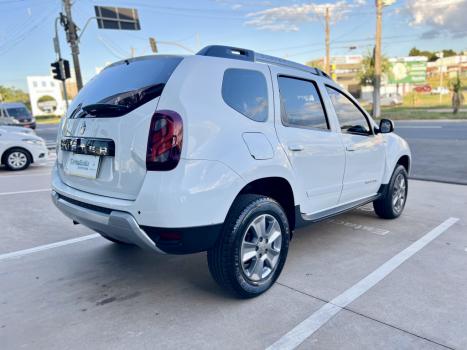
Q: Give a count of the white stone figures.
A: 0